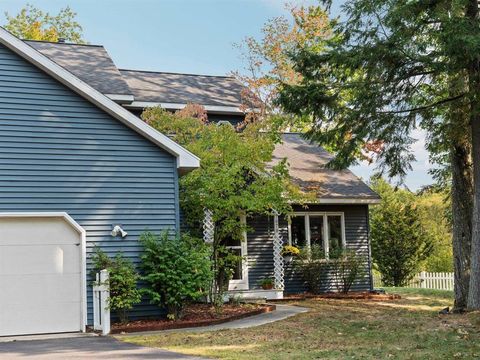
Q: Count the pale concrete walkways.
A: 1